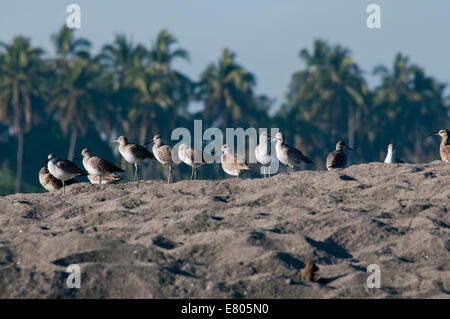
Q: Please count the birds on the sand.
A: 13